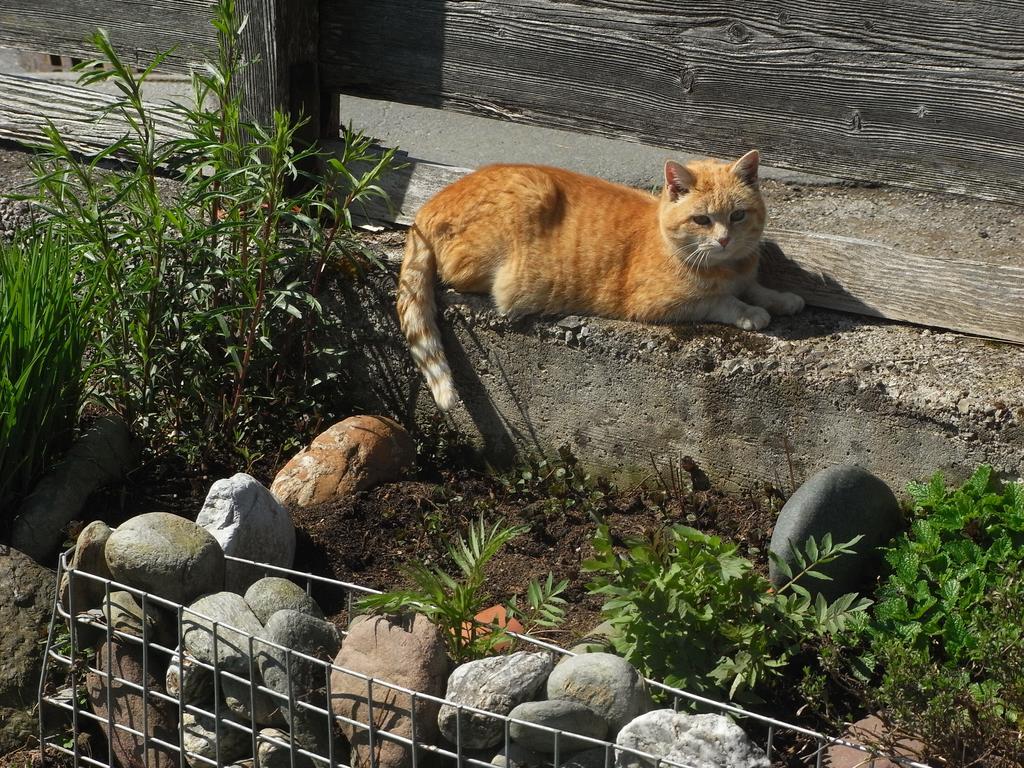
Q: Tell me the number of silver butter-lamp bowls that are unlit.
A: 0